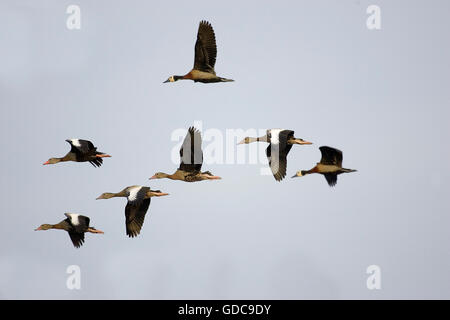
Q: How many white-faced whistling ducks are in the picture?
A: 2